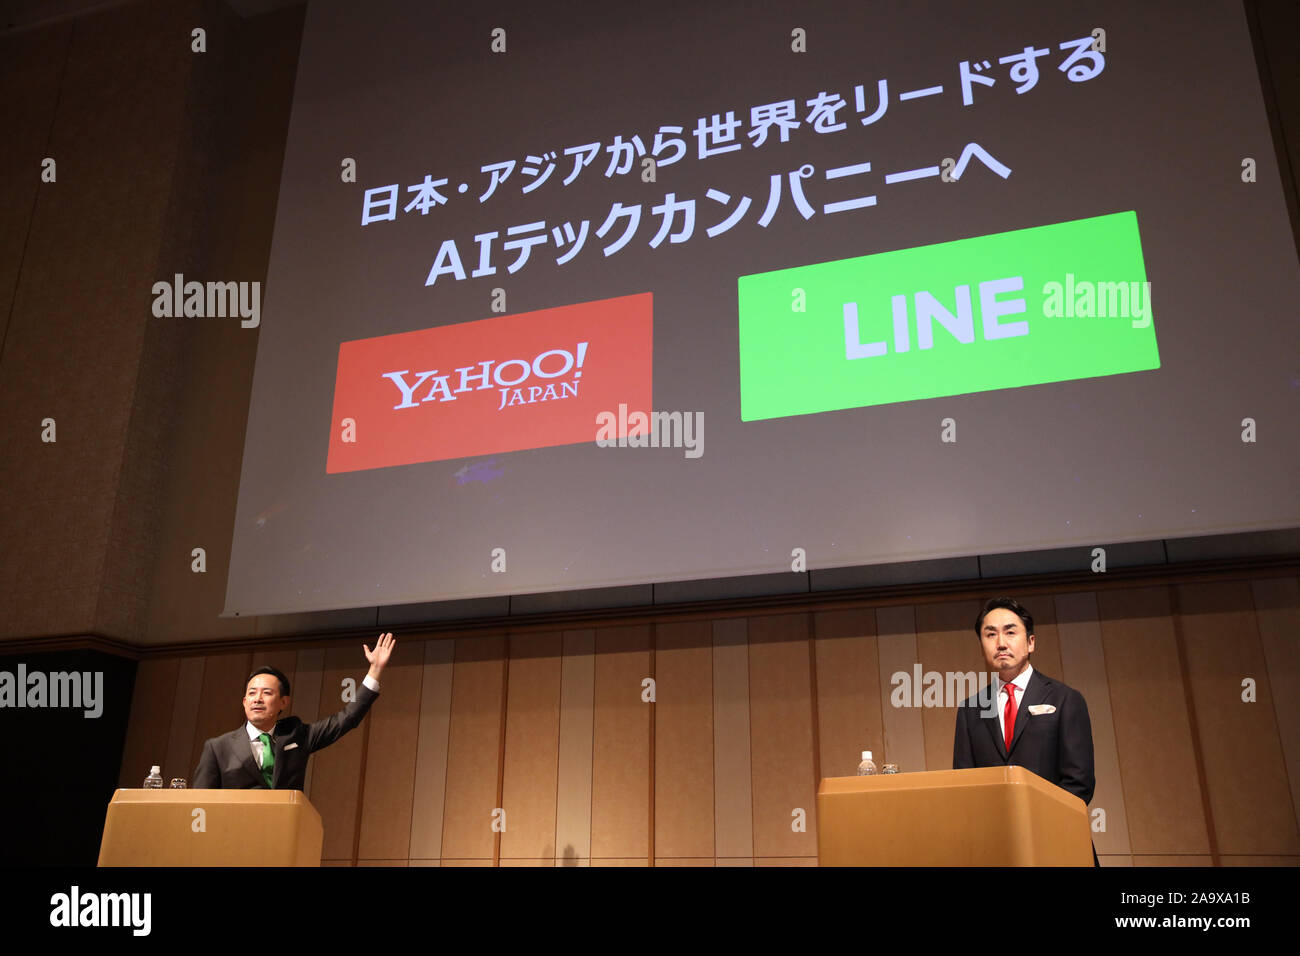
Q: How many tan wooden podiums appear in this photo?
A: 2